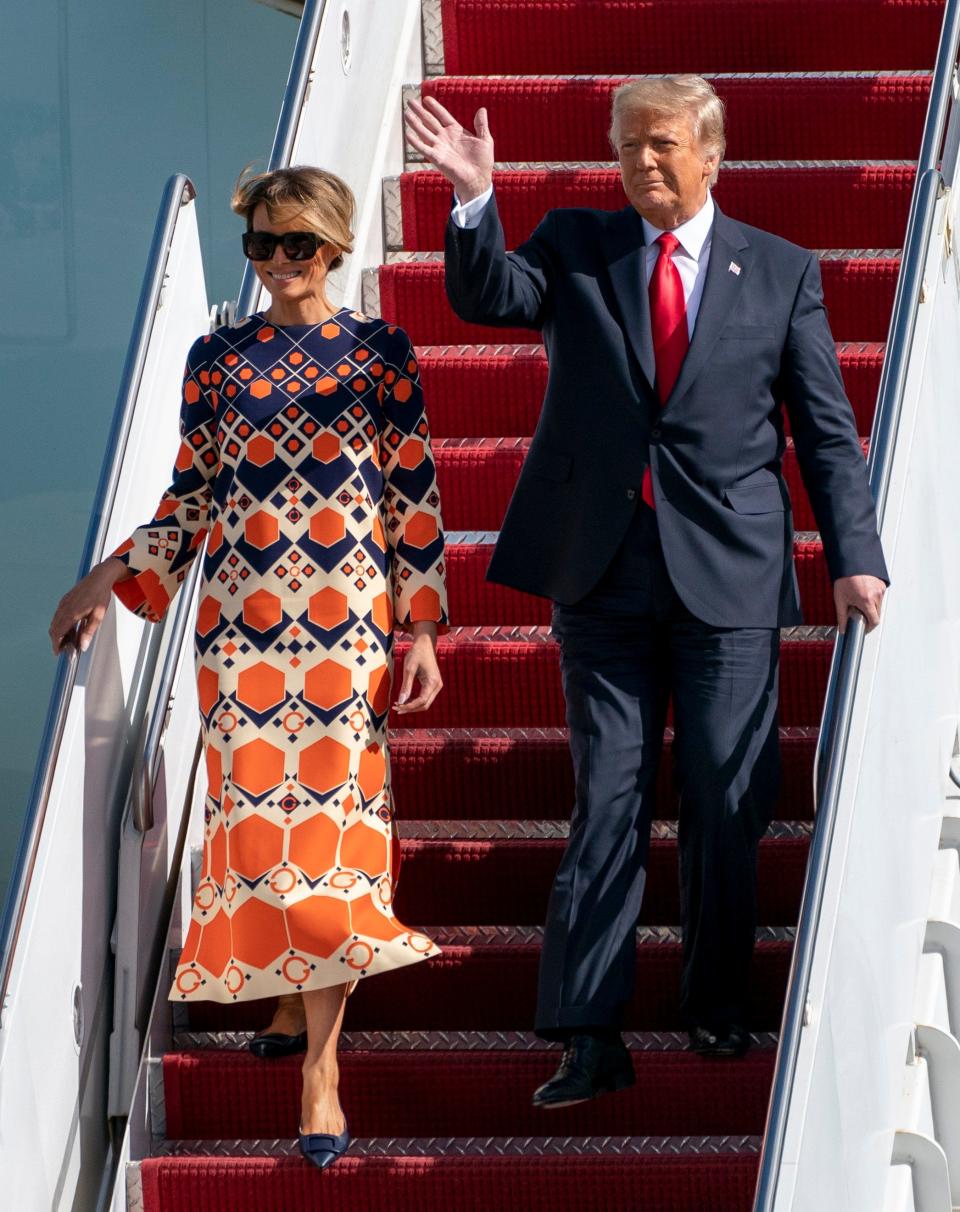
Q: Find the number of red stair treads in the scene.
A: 13